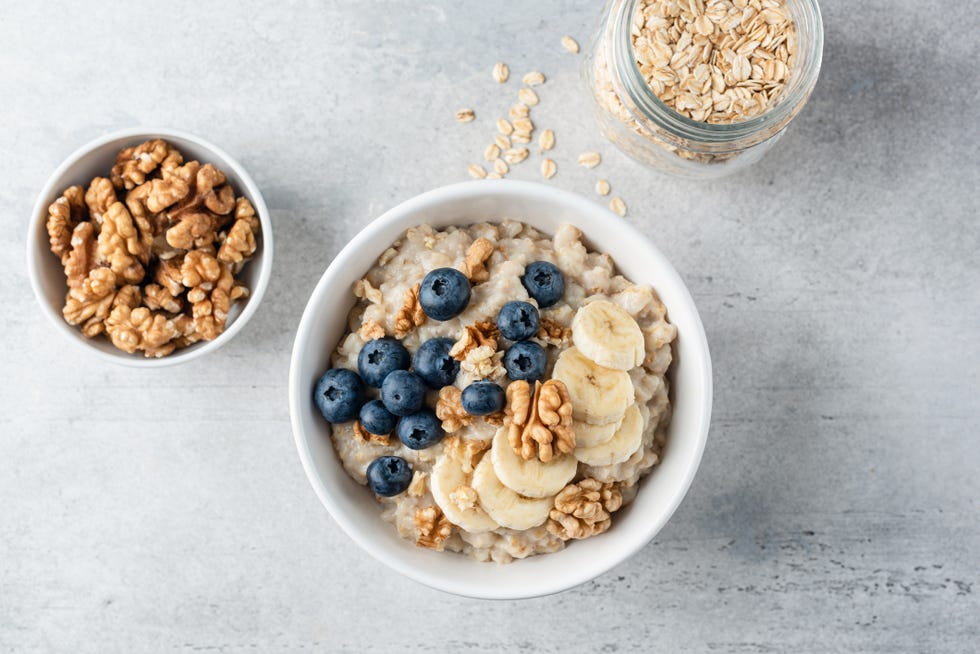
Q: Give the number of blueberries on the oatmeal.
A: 12